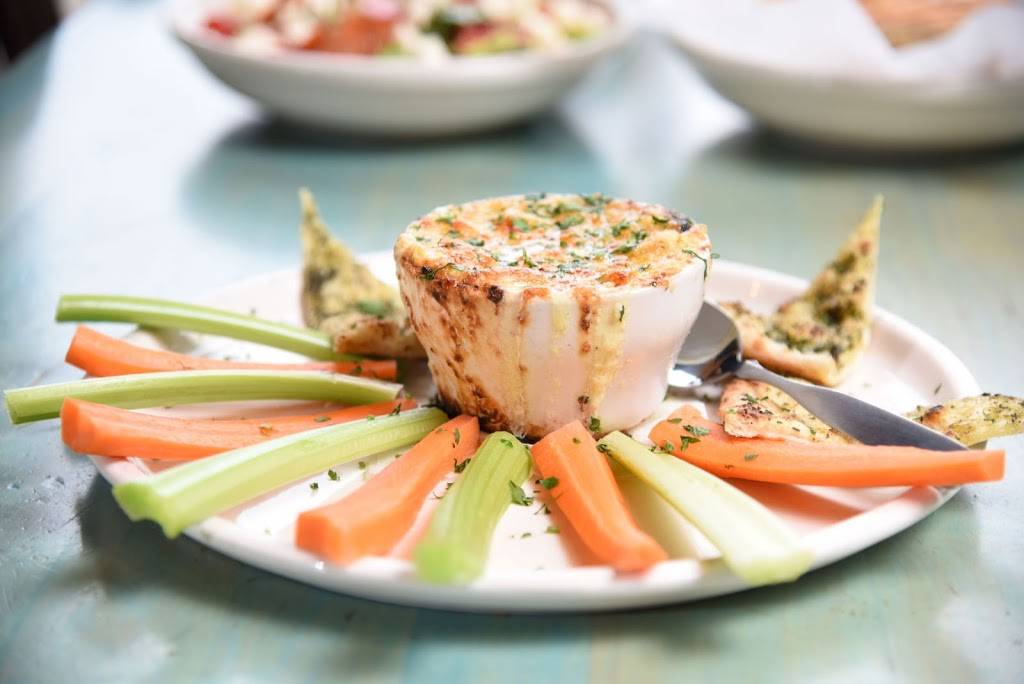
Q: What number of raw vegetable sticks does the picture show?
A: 10